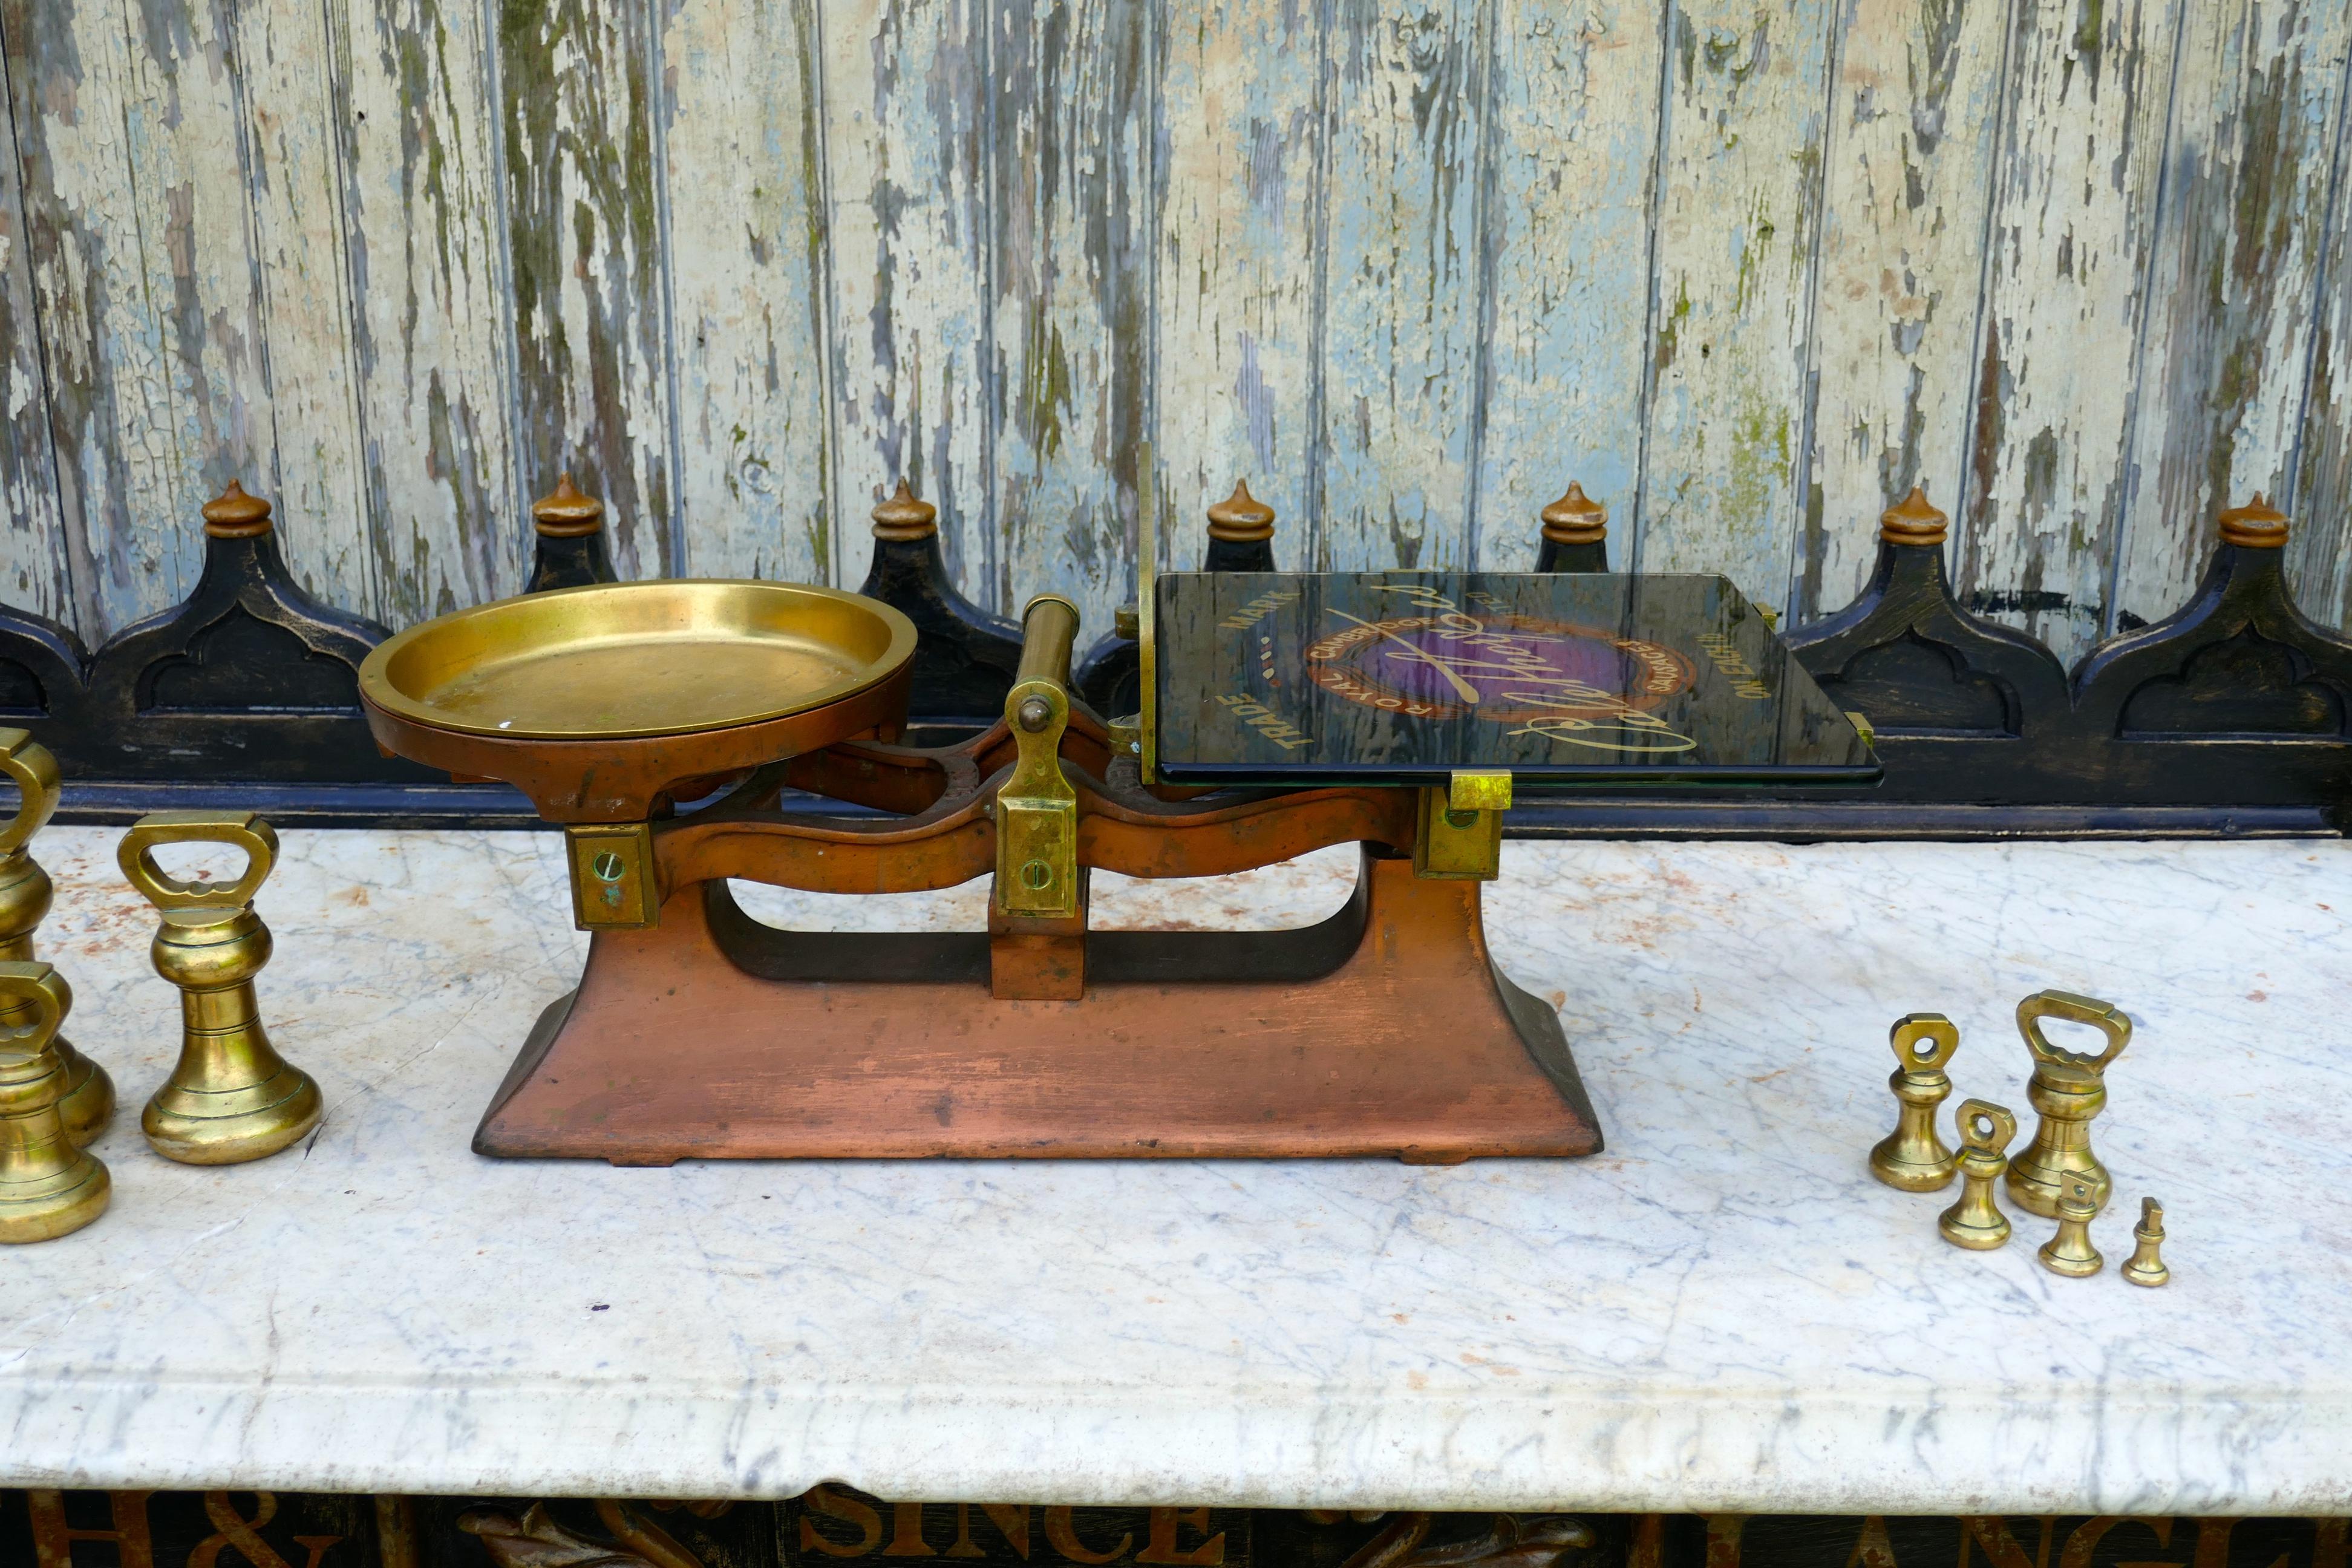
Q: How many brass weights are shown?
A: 8